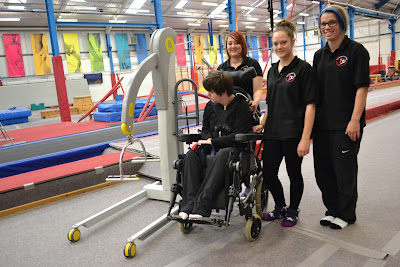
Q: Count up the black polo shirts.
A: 3